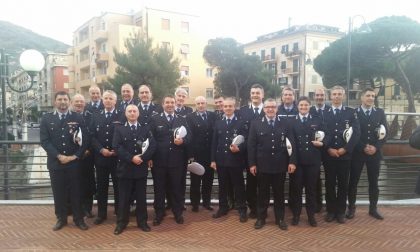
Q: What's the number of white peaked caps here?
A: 9